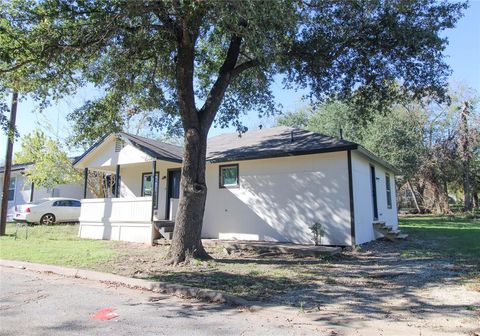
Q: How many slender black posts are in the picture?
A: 3